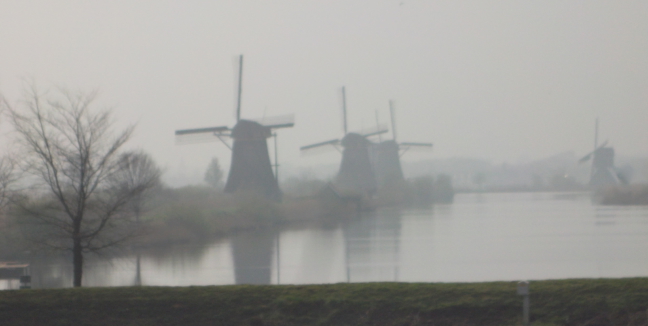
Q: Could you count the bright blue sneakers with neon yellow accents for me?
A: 0